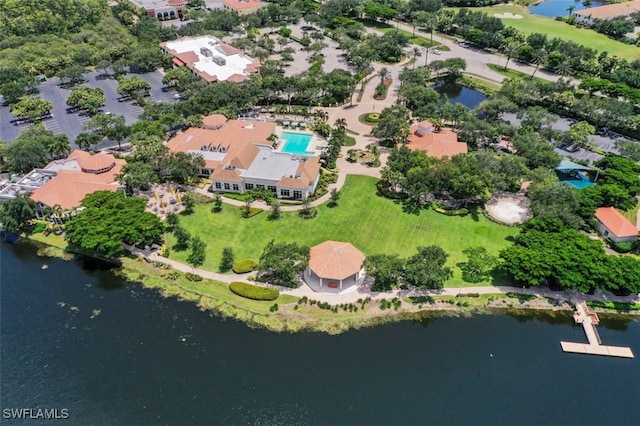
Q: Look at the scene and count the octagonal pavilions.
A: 1